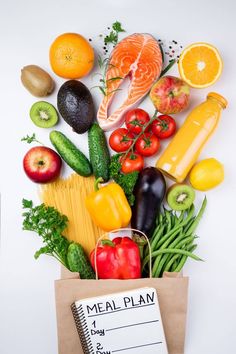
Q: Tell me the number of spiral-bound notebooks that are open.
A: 1